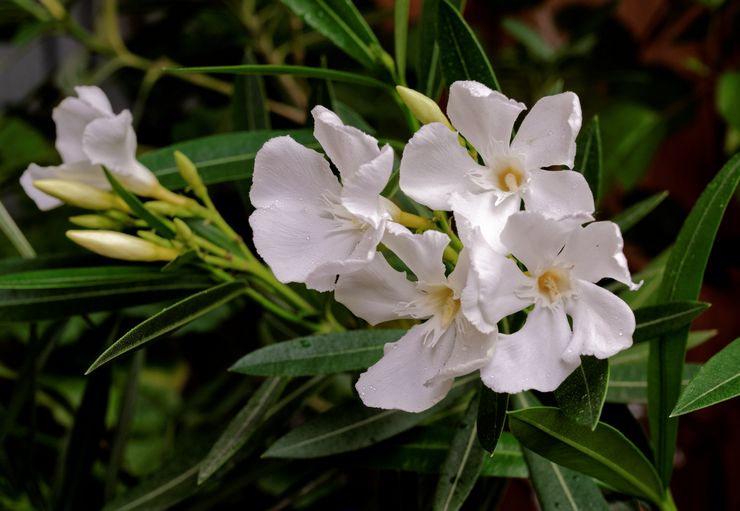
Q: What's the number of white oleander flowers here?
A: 5